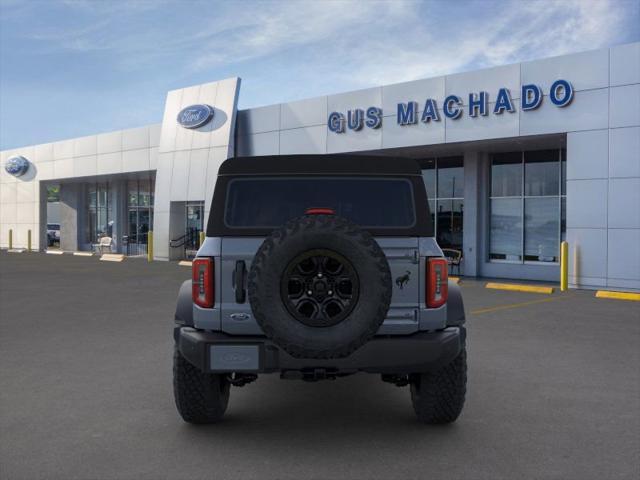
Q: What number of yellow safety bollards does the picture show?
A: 5